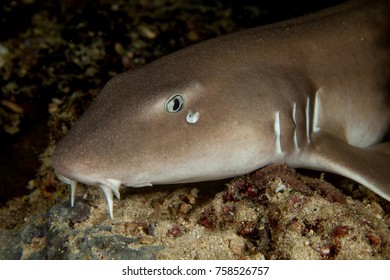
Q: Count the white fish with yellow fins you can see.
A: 0